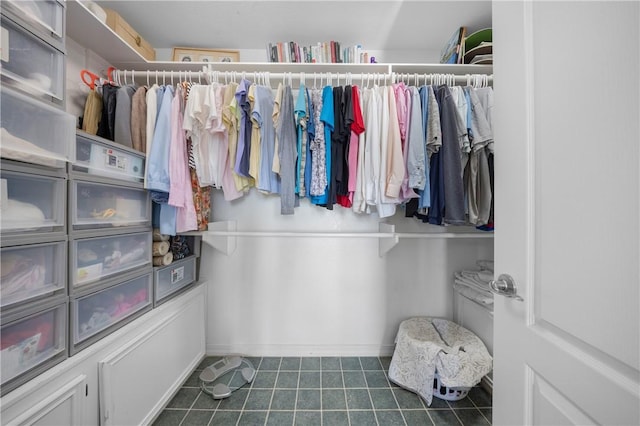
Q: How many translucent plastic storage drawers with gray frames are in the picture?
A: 11